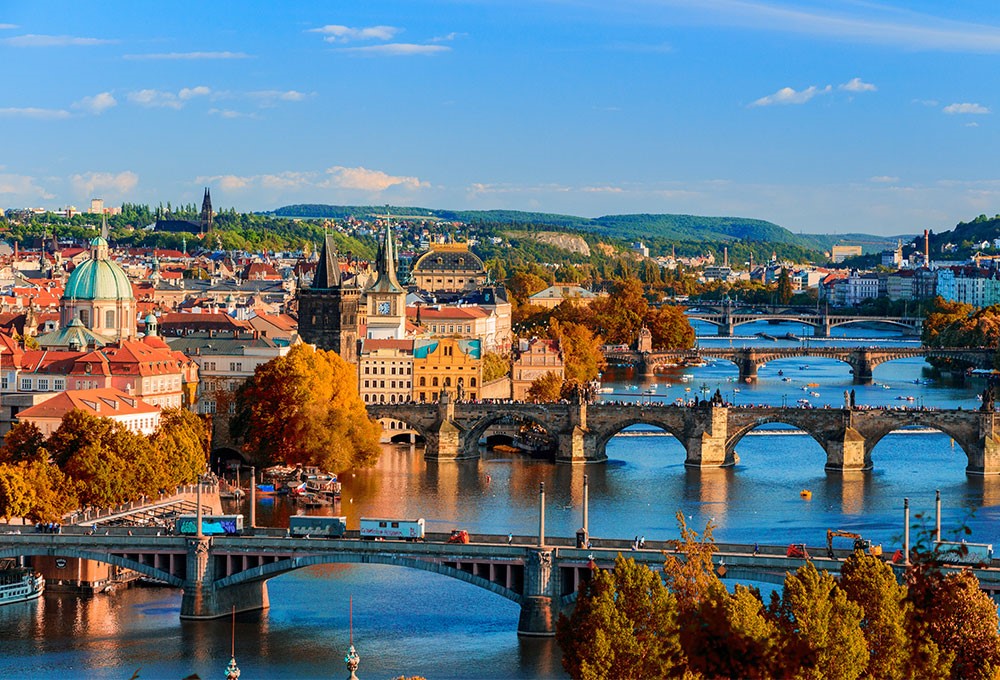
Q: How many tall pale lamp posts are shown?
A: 6